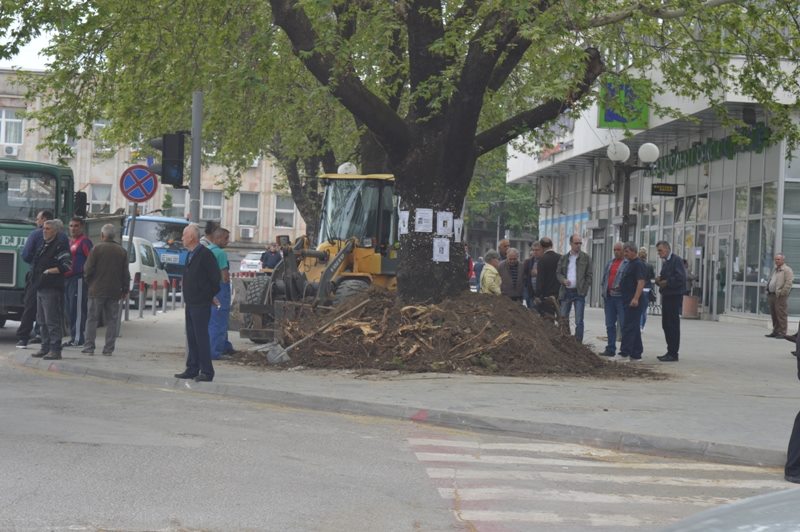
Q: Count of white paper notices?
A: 5